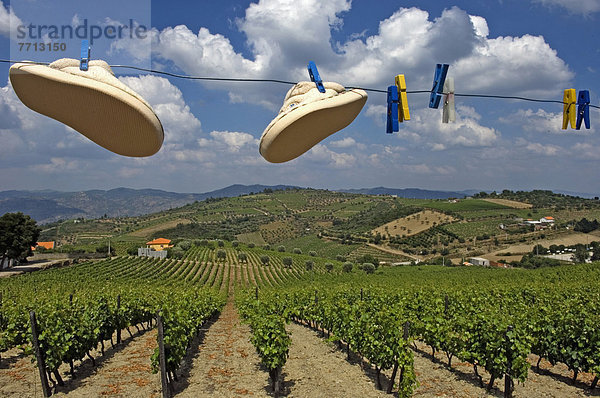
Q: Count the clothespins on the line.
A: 8